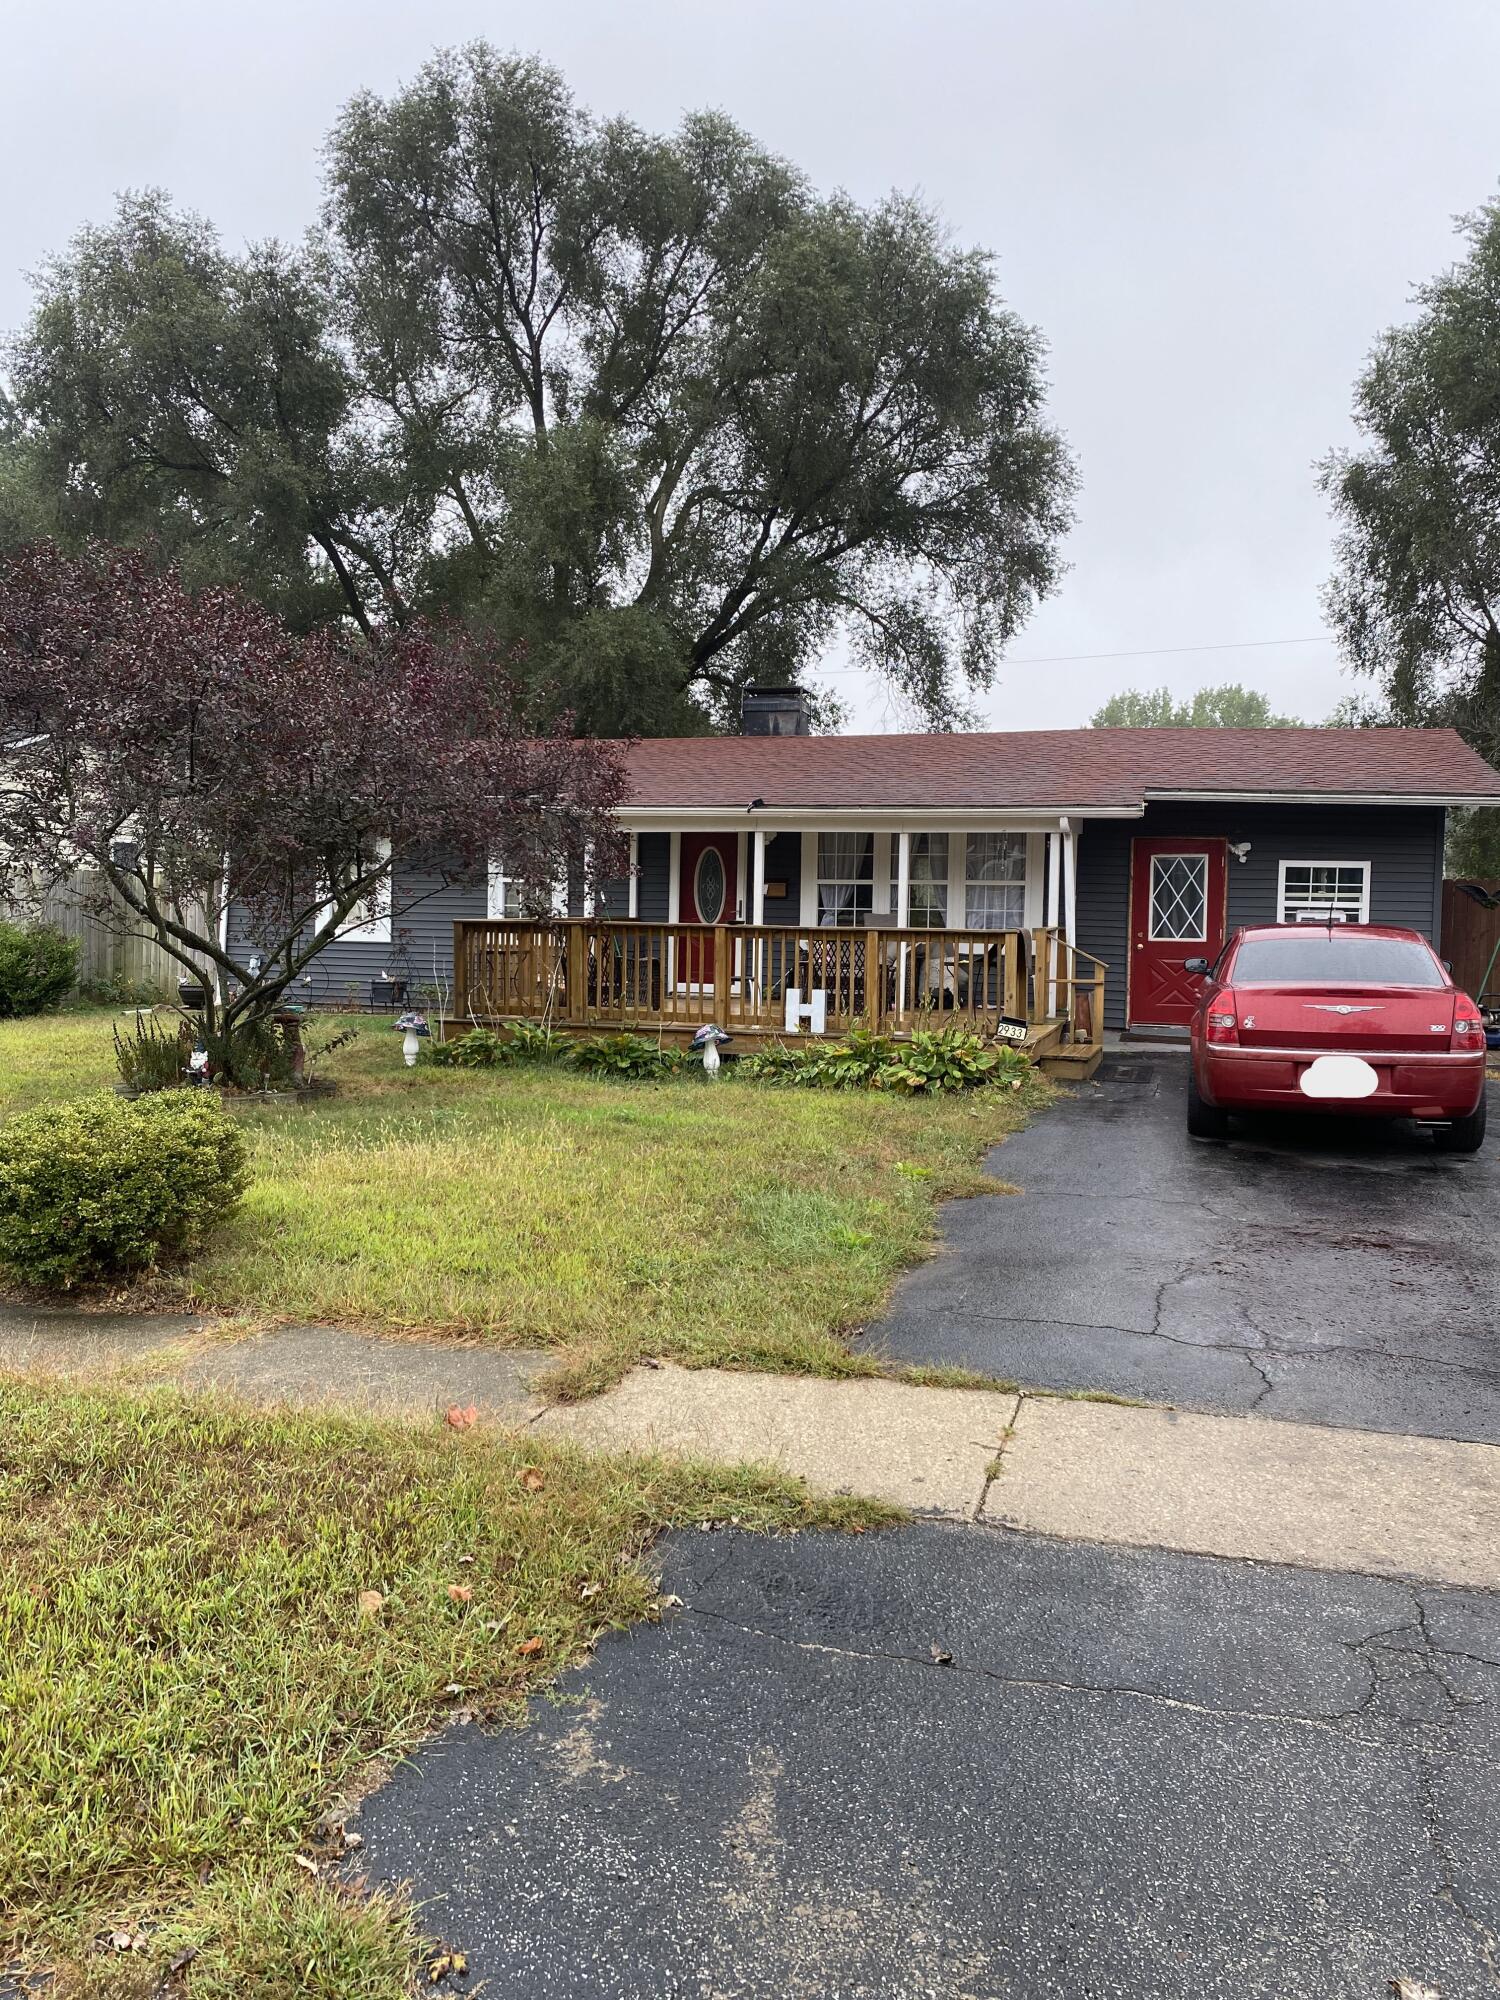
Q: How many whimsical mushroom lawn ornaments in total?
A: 2